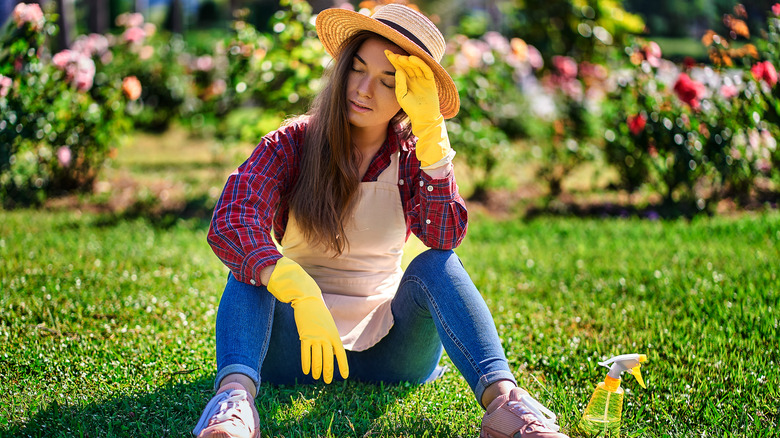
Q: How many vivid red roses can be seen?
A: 3